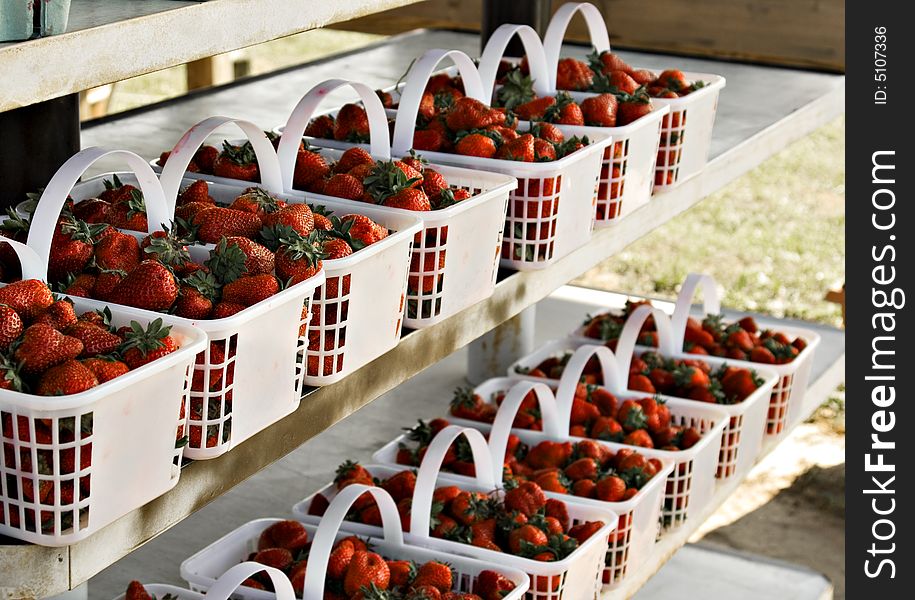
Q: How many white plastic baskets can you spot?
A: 14